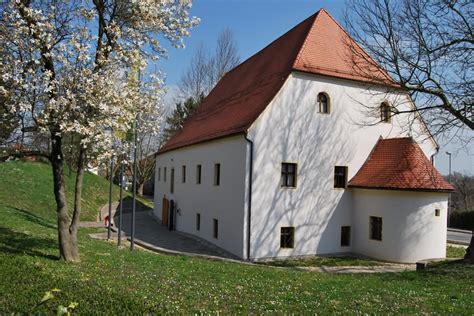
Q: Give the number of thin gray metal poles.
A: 3